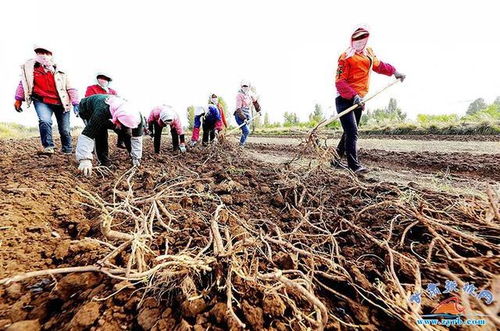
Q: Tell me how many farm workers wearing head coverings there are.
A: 8